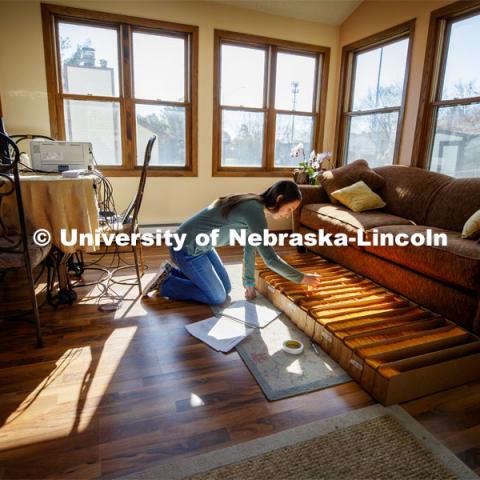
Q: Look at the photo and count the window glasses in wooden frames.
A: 12